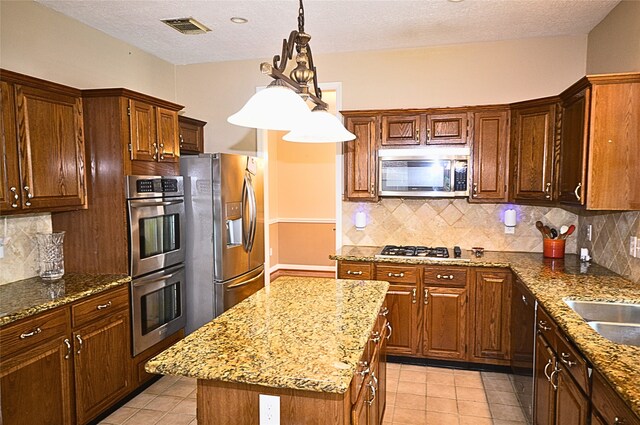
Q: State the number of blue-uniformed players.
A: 0